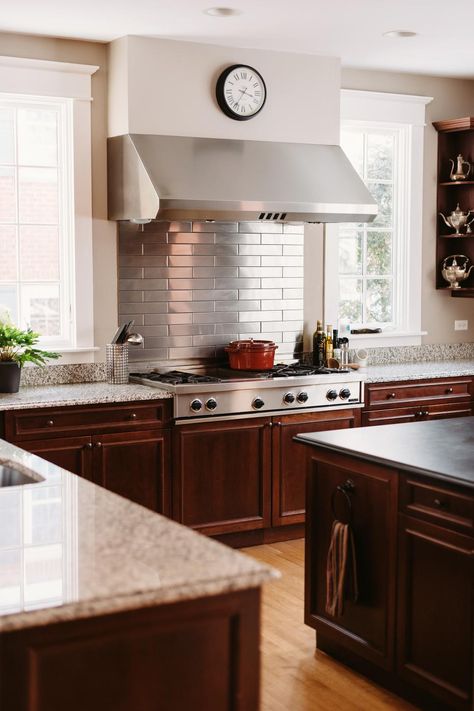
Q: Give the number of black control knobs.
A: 7